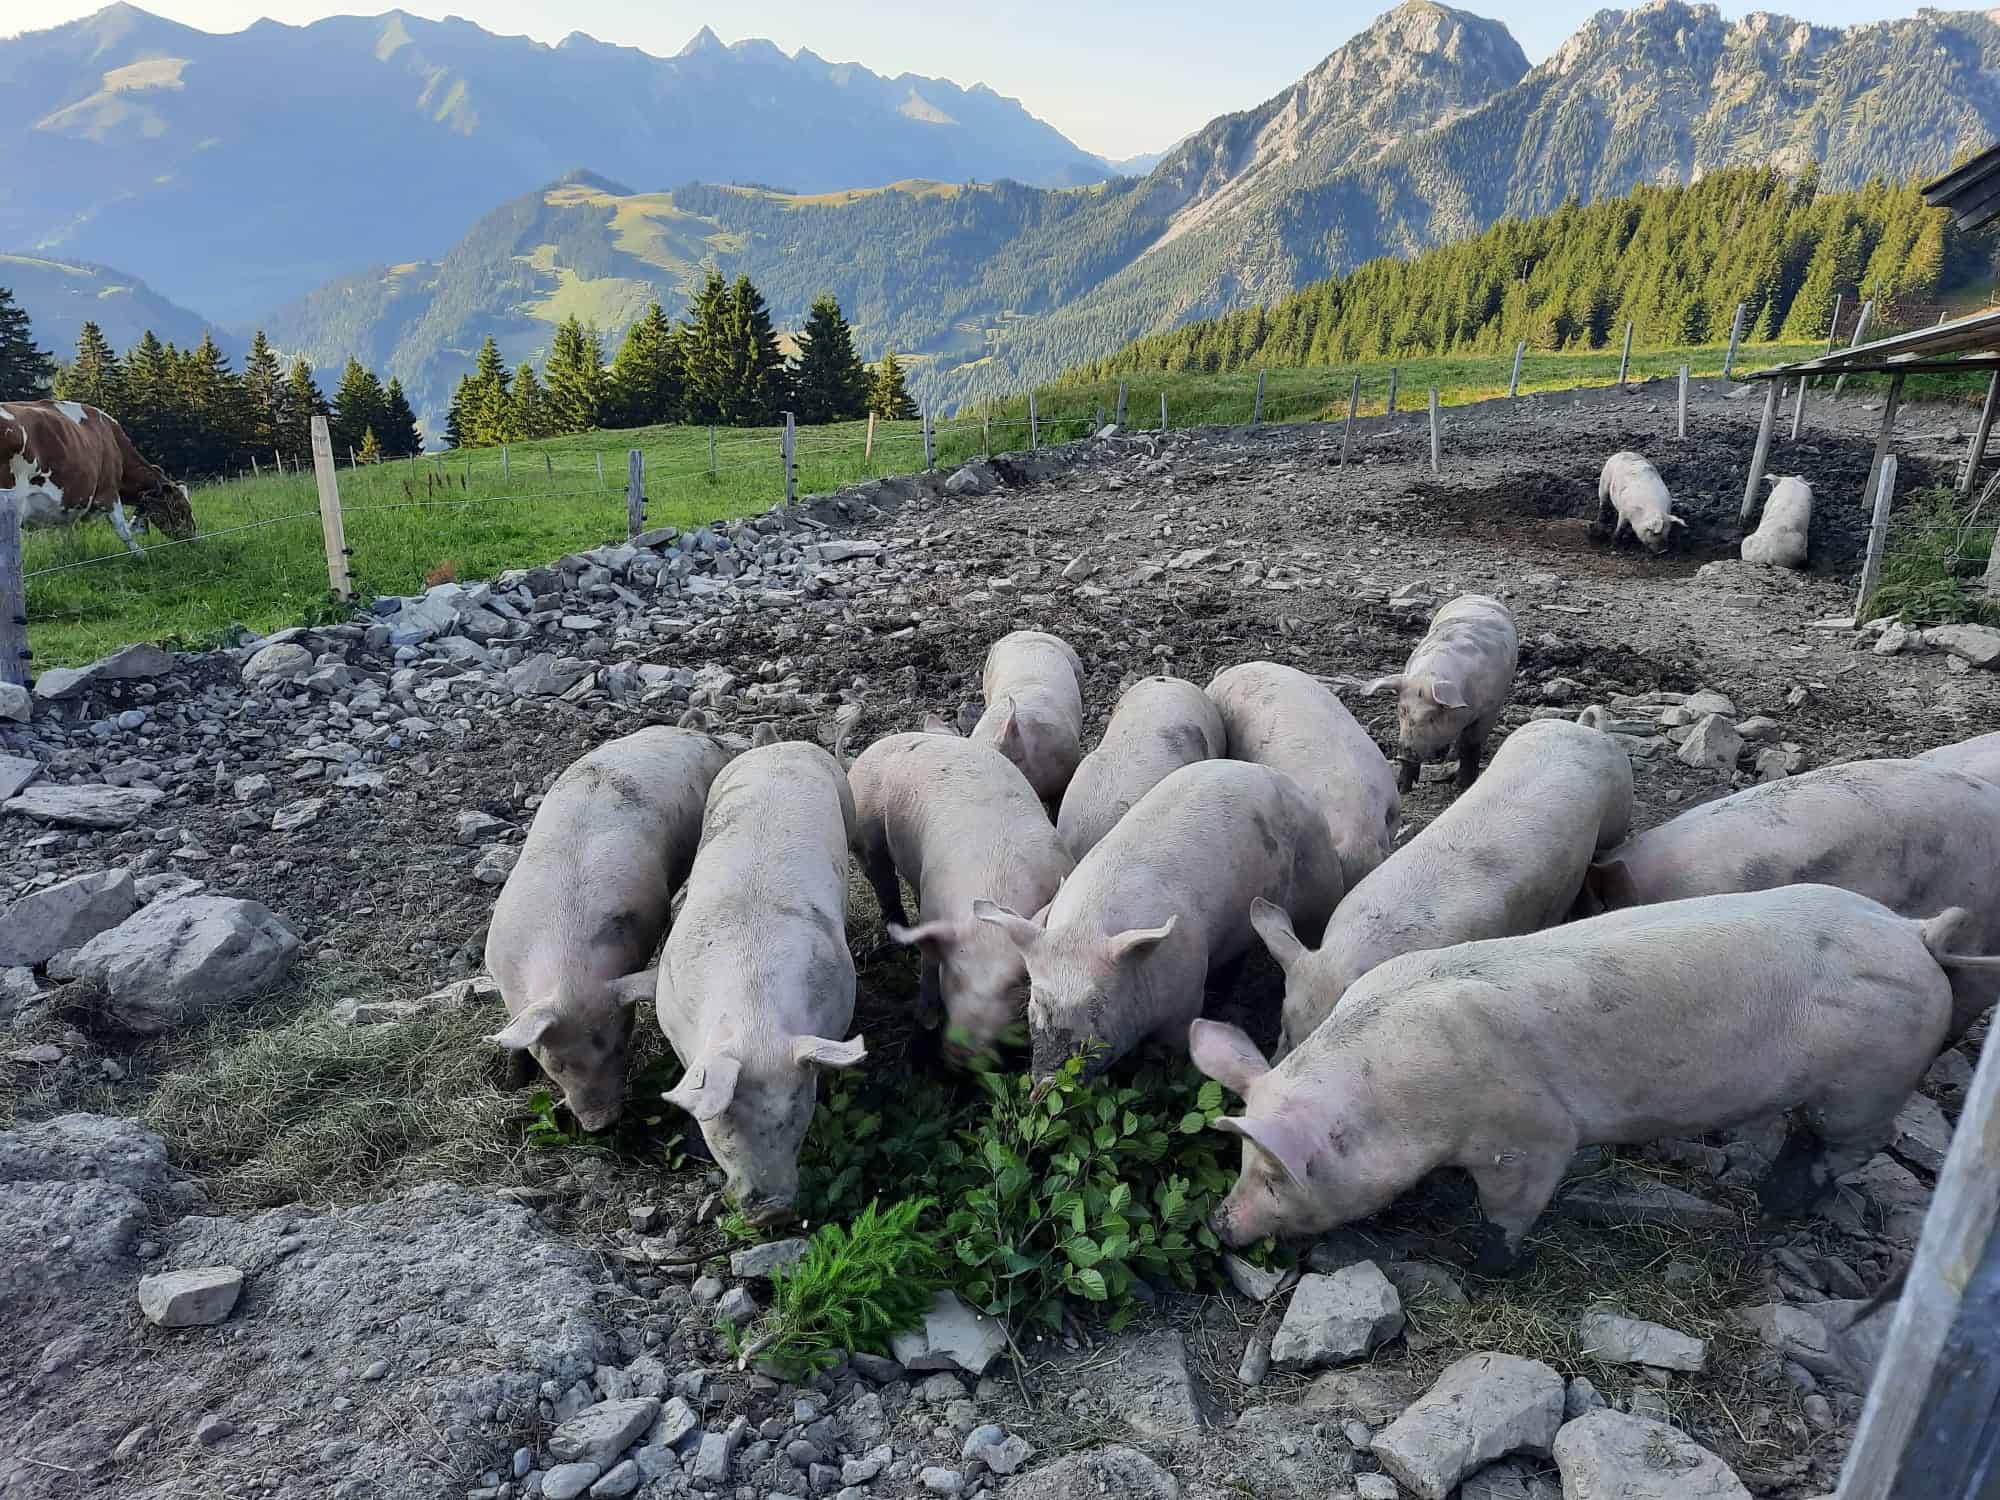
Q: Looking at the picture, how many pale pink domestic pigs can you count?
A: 14